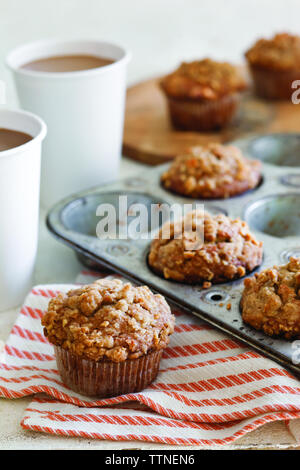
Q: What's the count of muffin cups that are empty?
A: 3